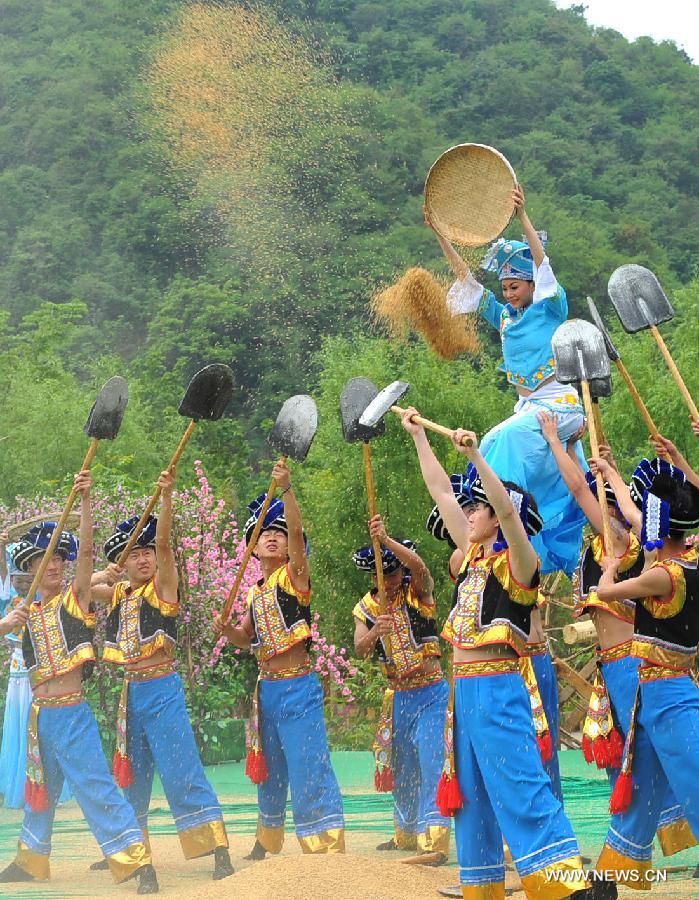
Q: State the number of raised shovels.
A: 9